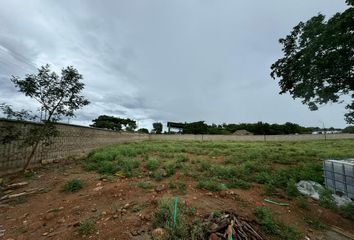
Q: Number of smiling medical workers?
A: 0